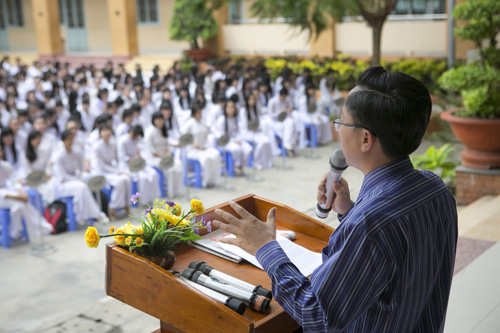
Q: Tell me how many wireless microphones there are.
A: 4